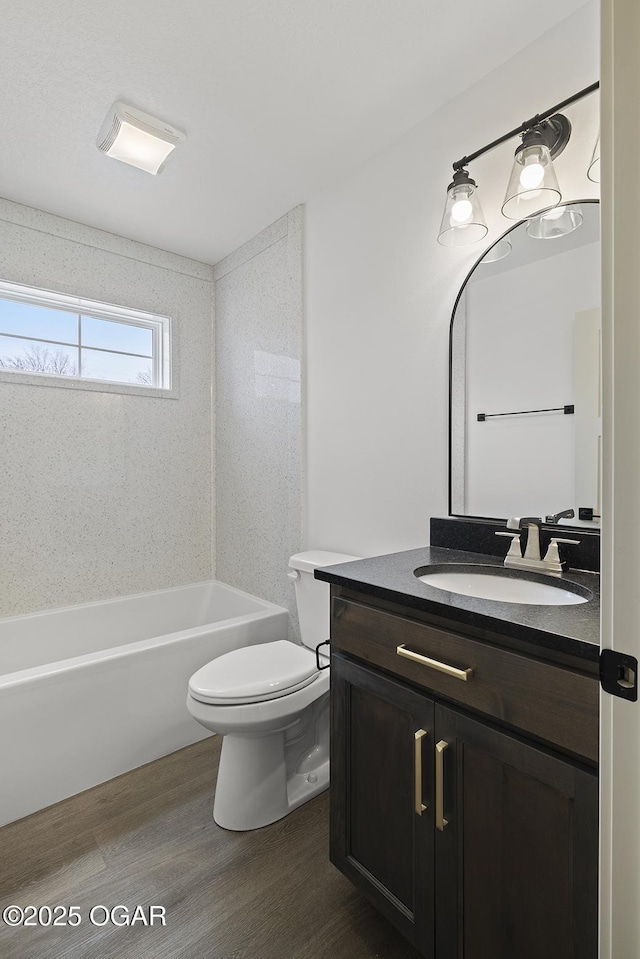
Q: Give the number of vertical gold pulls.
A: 2